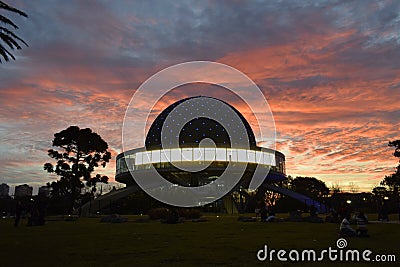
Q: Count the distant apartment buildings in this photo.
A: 3